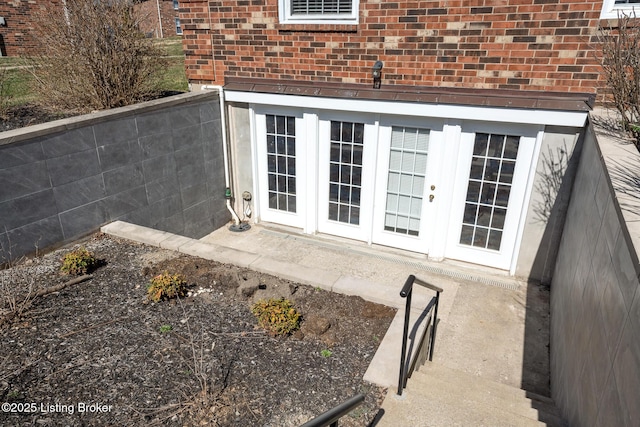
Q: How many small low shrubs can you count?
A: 3